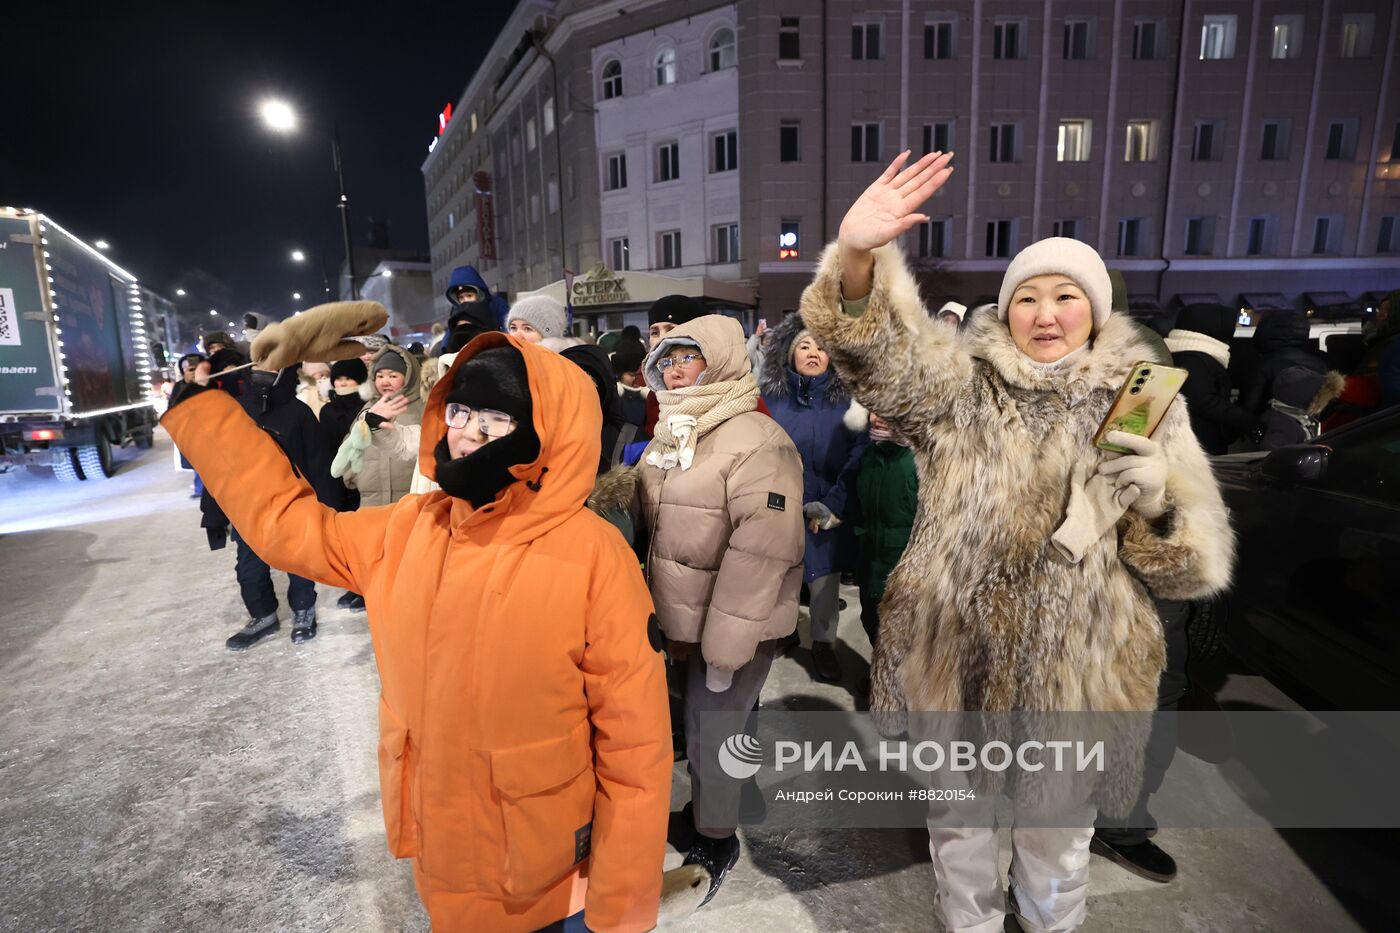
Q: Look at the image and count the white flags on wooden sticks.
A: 0